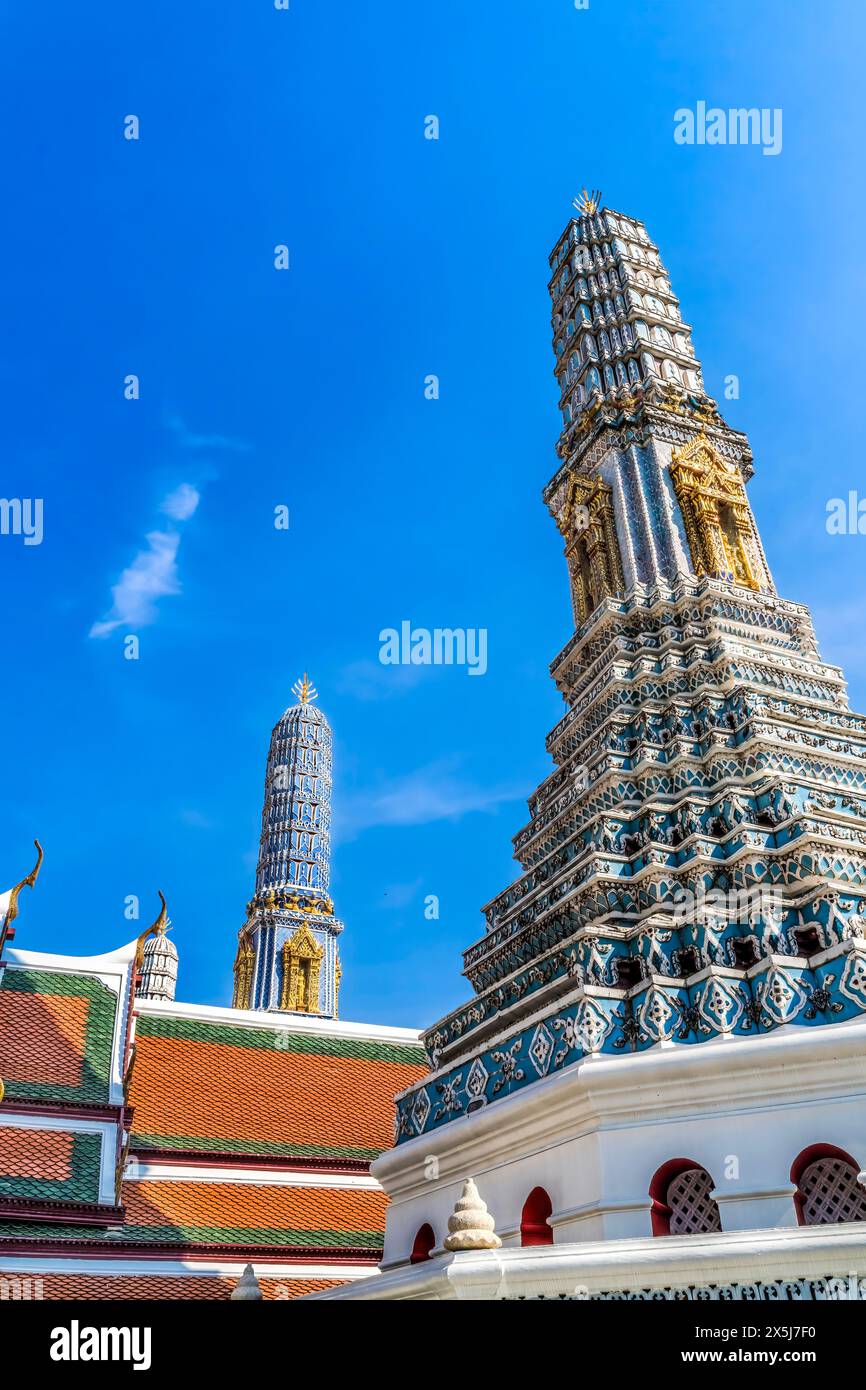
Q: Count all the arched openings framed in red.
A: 4